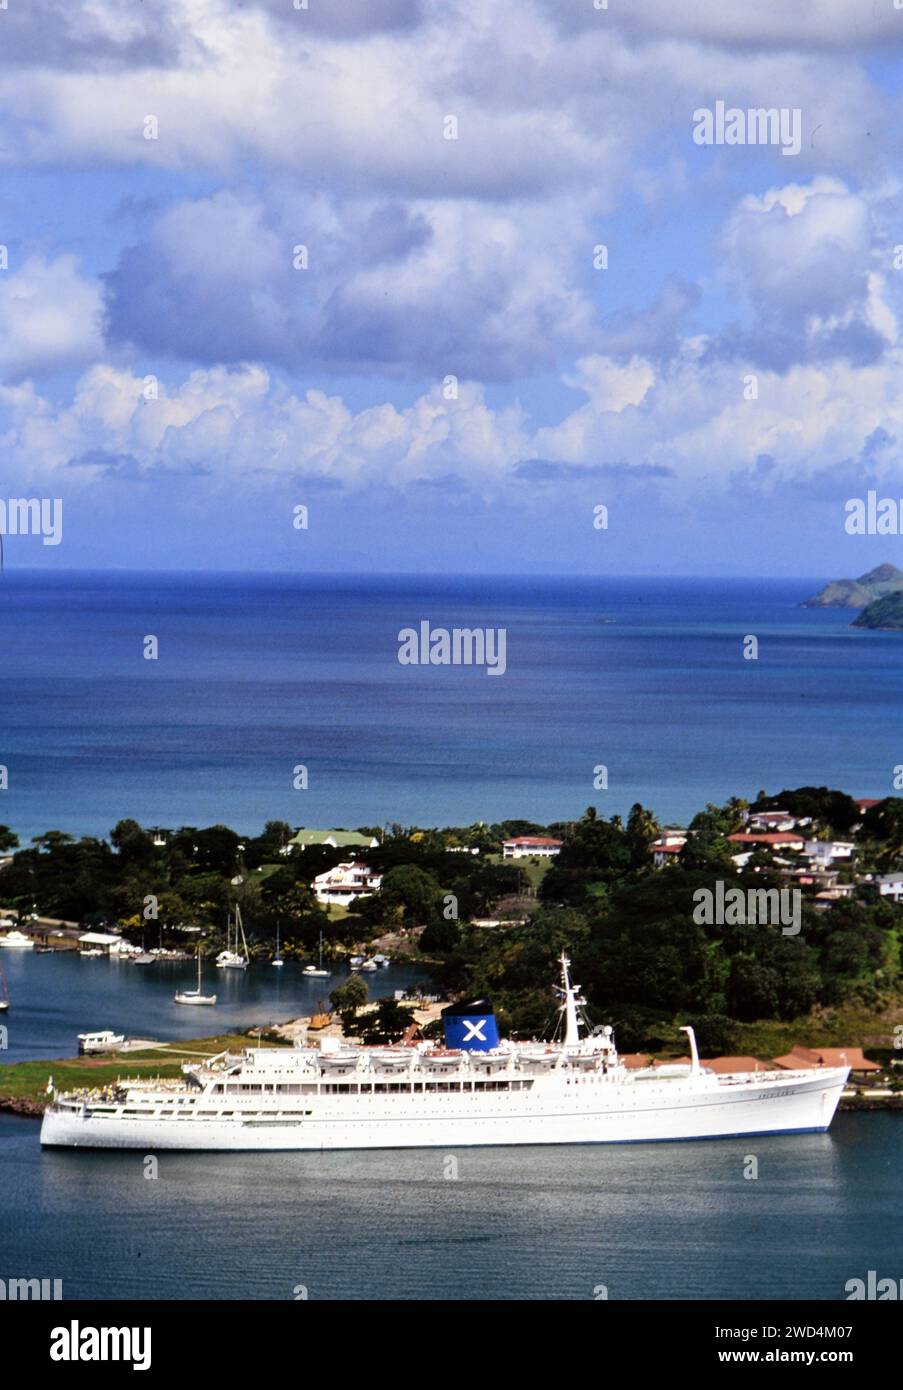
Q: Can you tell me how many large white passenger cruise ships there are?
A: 1